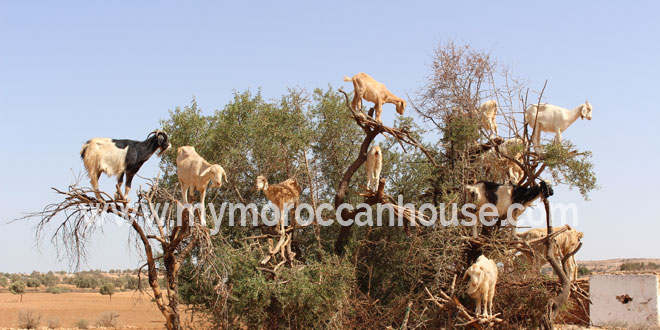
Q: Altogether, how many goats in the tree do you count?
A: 11